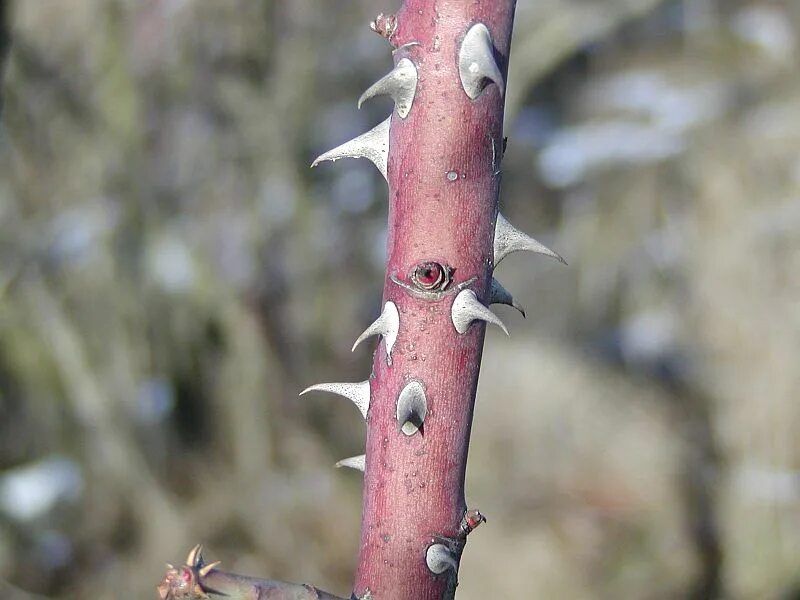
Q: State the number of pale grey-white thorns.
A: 11